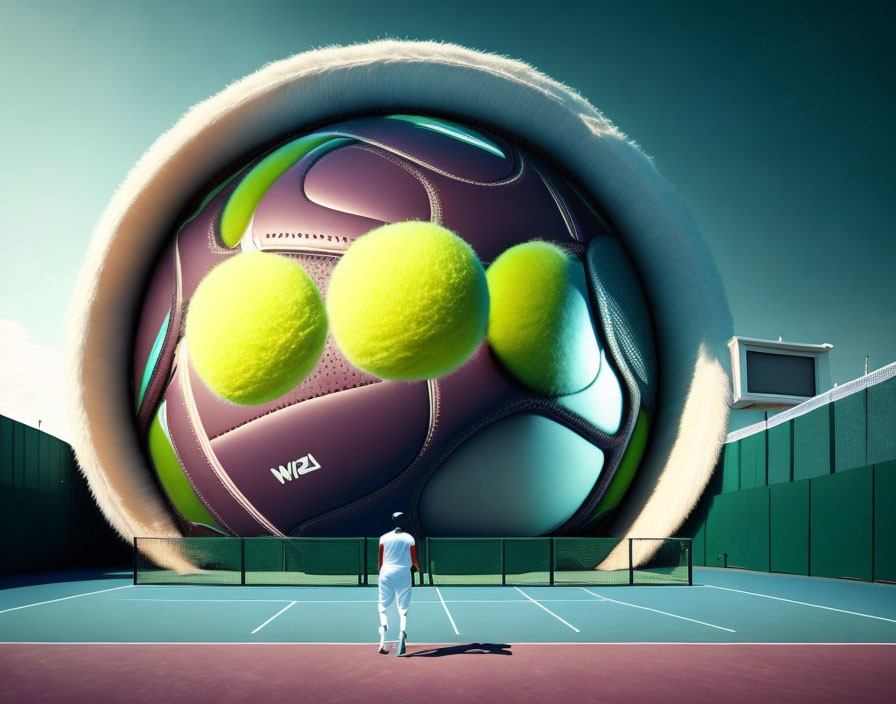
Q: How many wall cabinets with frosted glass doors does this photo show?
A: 0